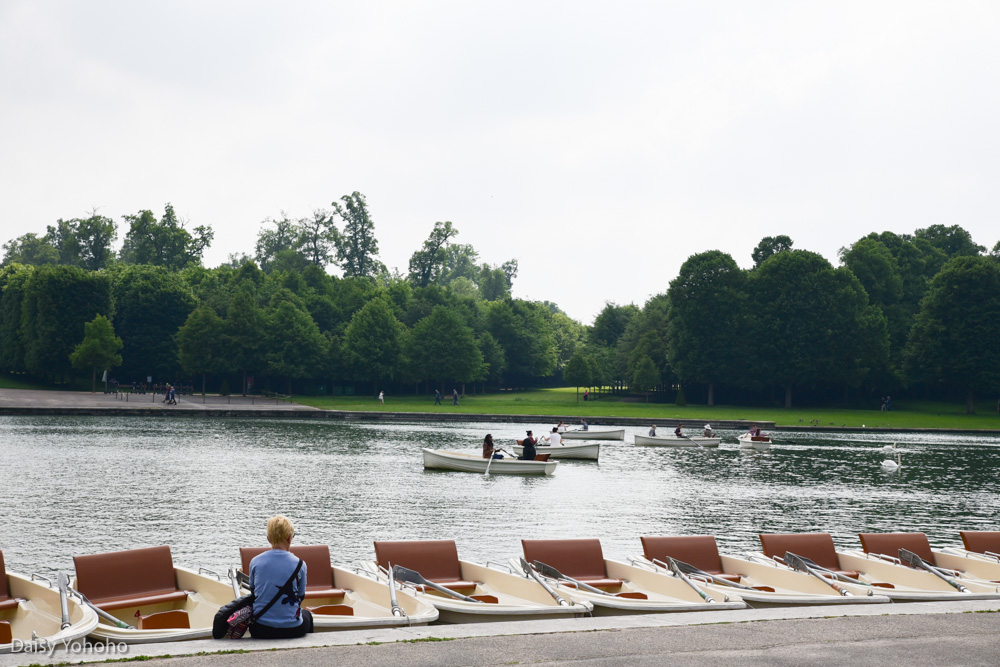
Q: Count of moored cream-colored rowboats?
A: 9